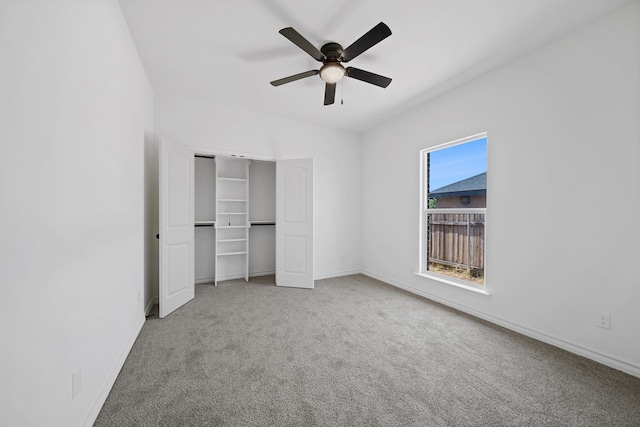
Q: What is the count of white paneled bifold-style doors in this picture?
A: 2